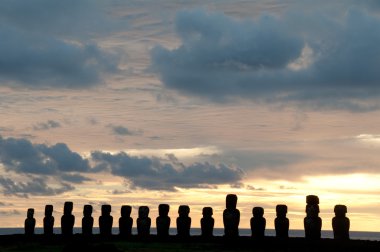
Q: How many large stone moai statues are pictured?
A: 15